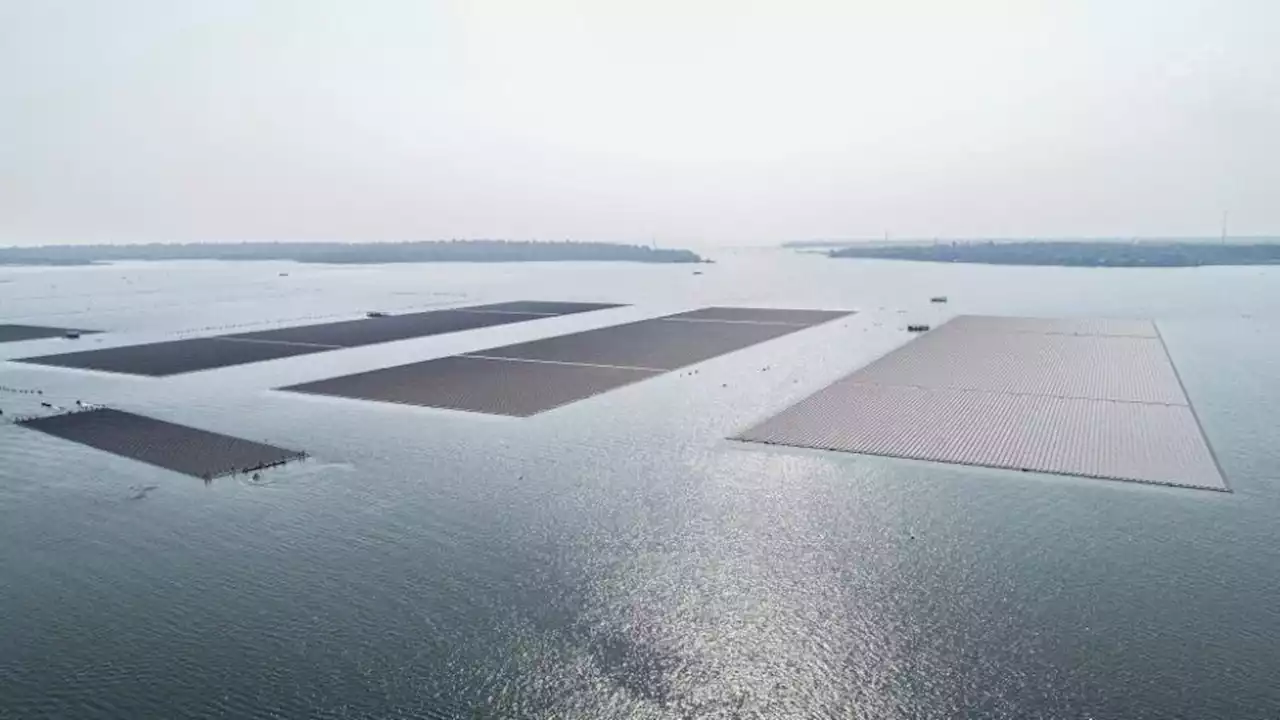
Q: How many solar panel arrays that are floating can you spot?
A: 5